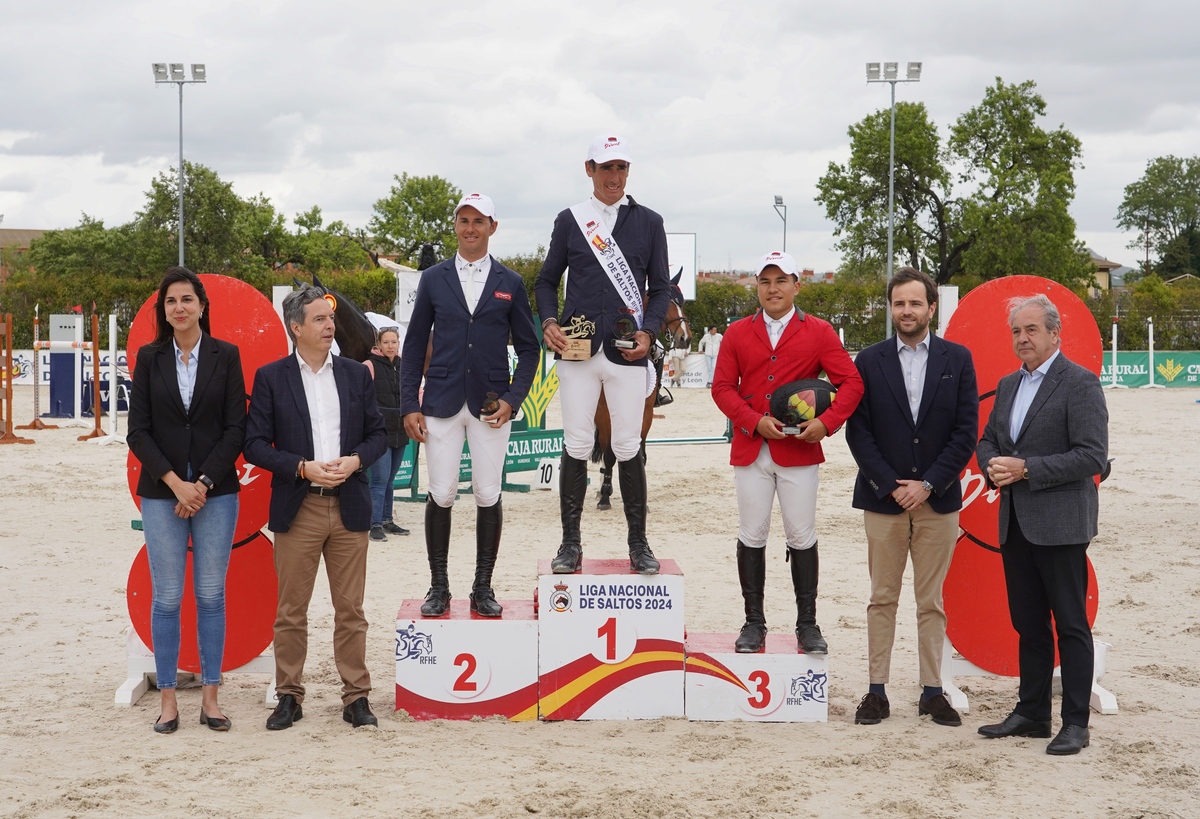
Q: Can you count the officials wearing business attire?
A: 4